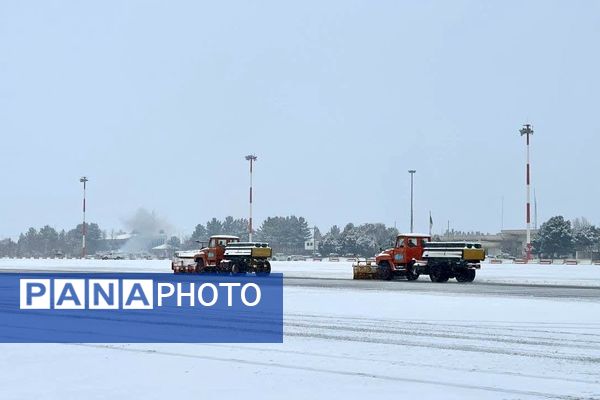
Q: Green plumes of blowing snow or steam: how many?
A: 0